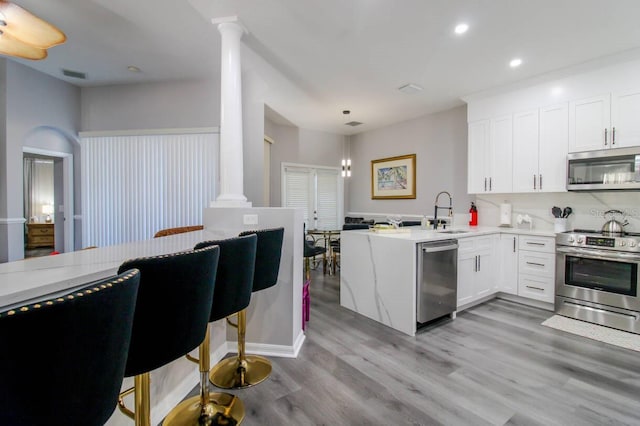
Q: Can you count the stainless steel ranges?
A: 1